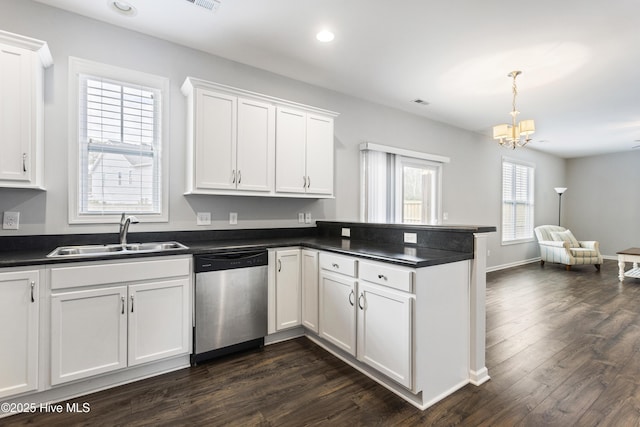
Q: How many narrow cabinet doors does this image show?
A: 2